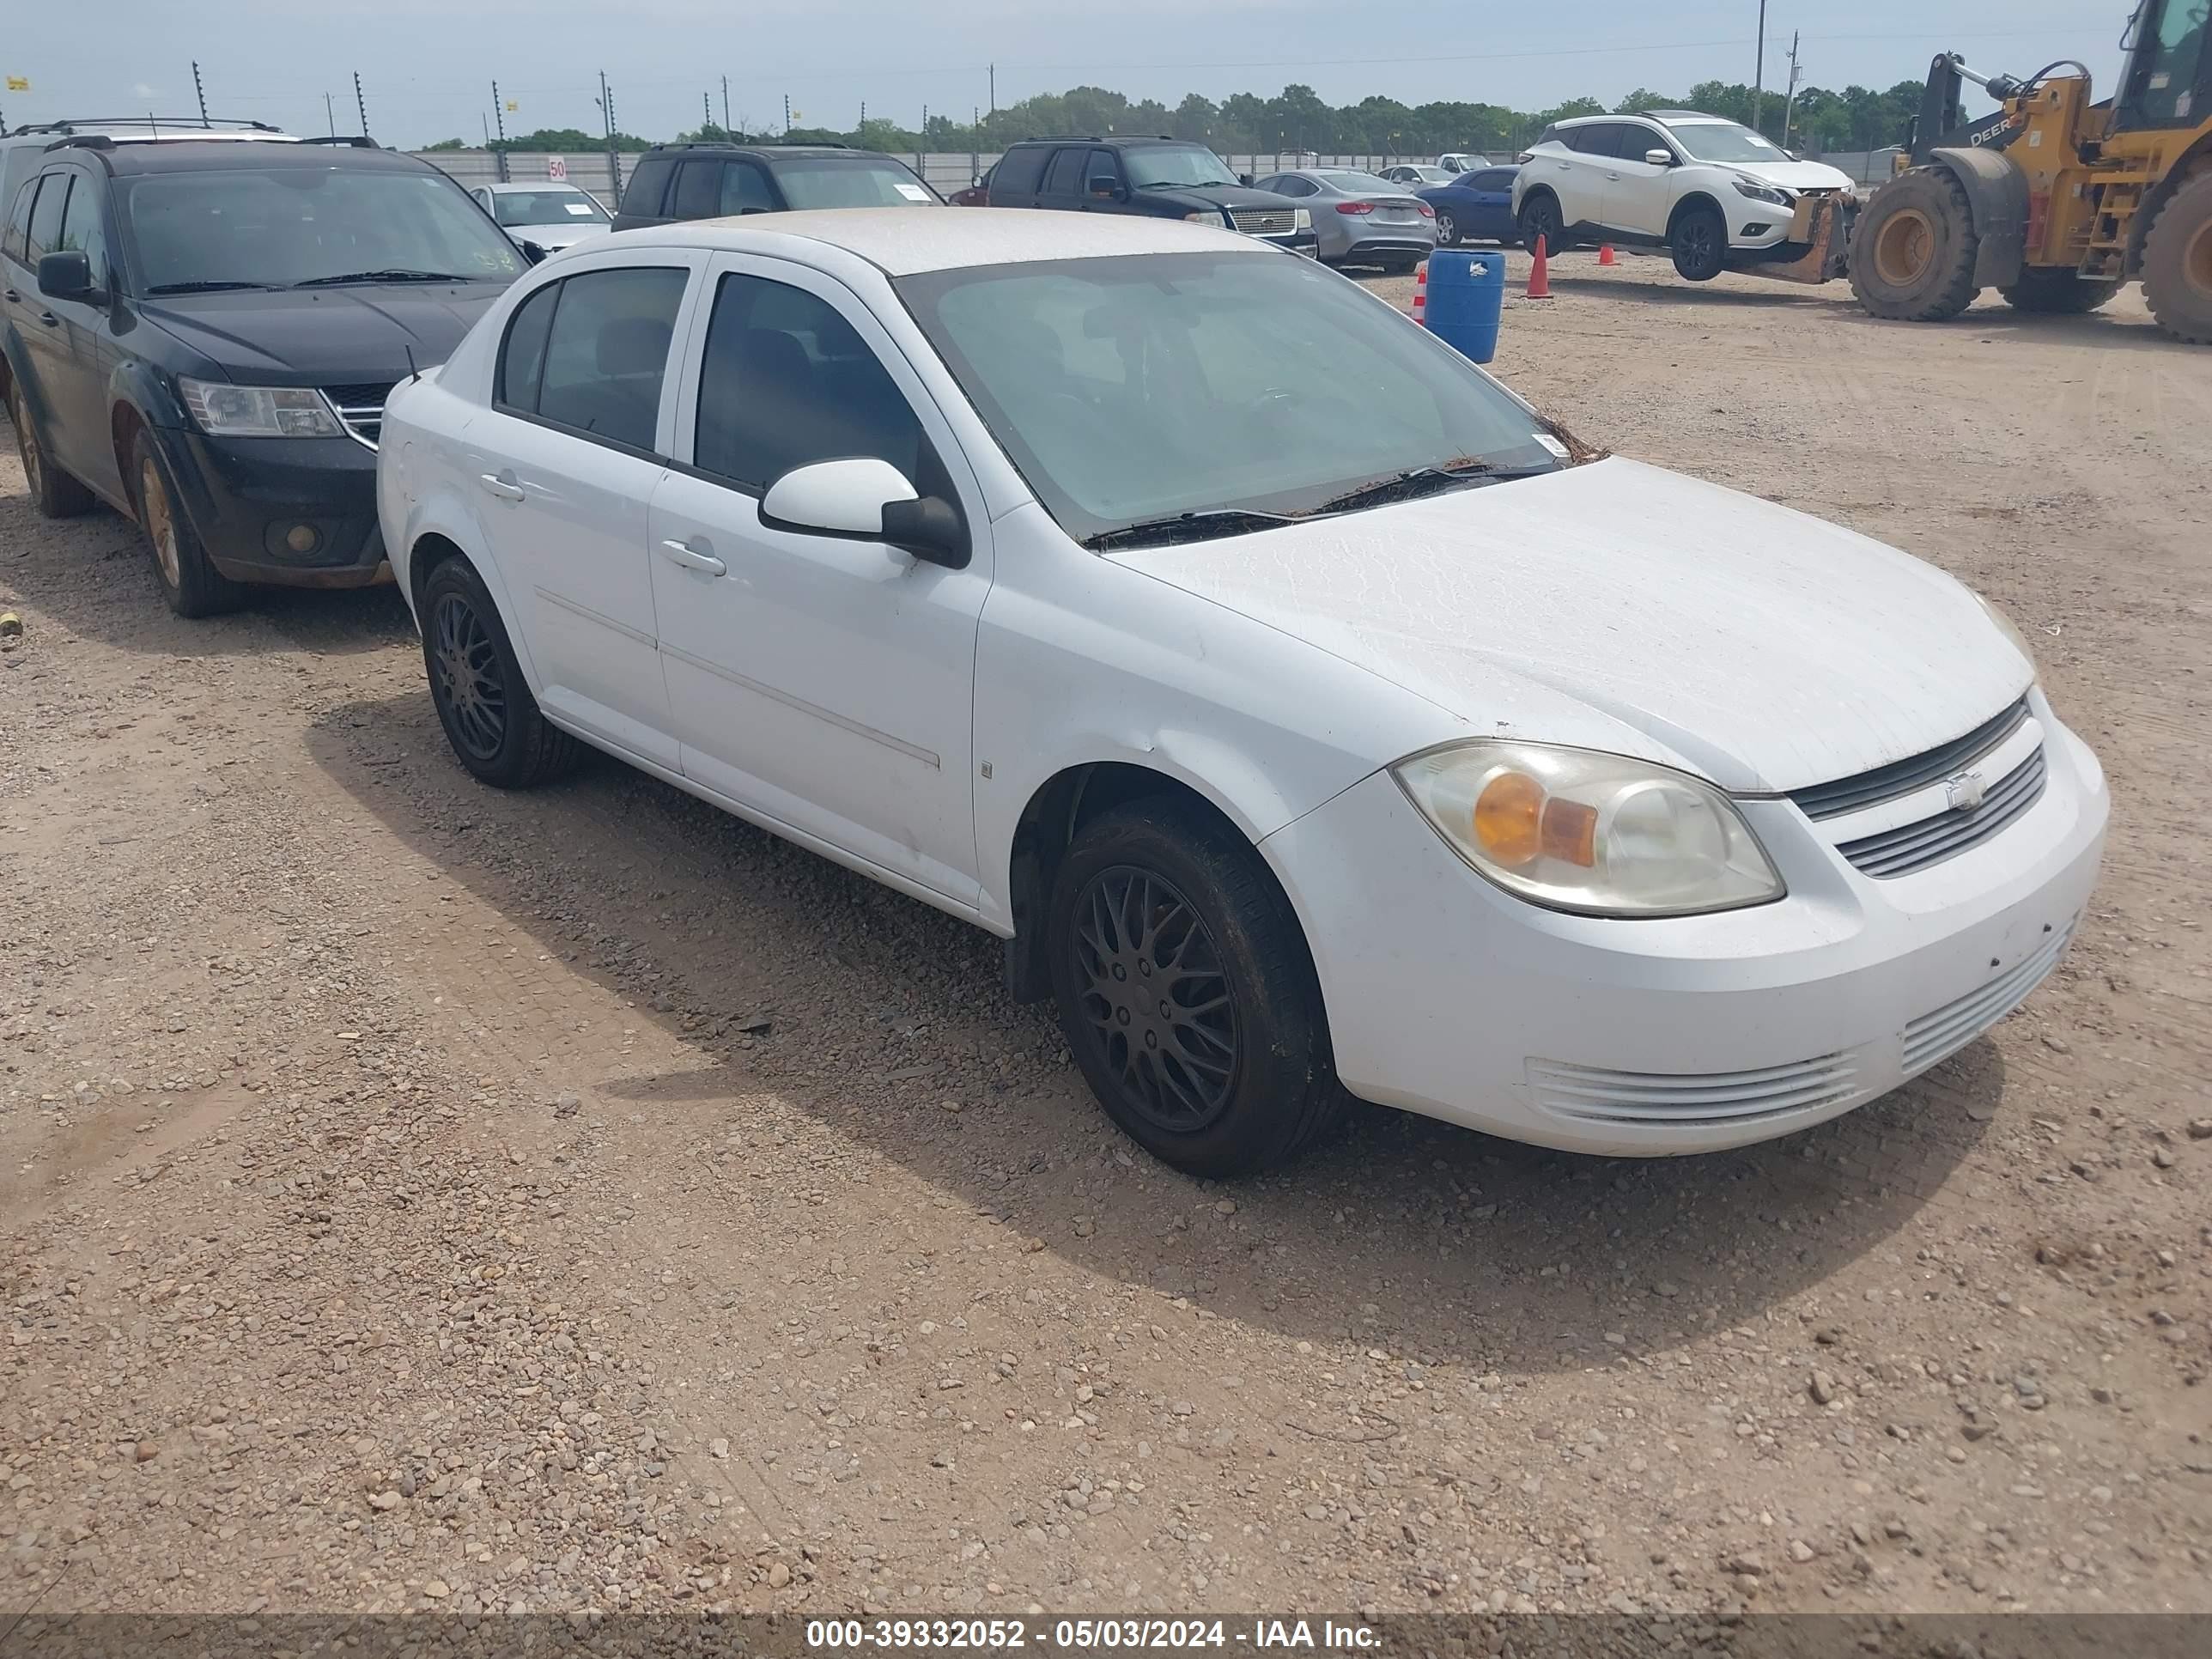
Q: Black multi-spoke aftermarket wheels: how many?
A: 2